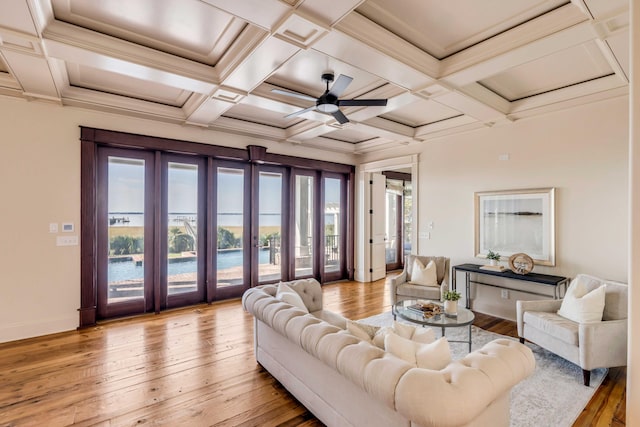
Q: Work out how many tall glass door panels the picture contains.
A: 6